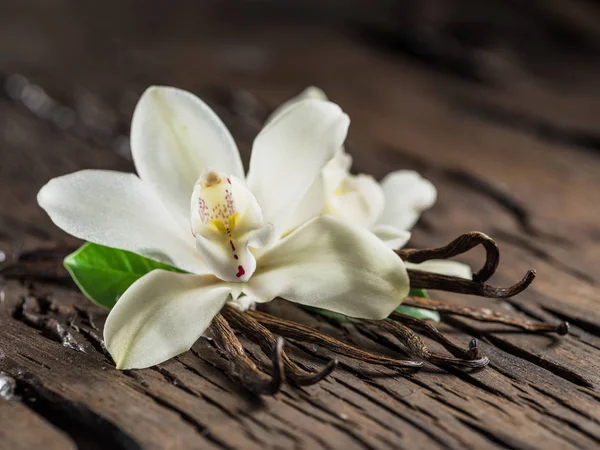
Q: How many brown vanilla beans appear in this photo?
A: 8